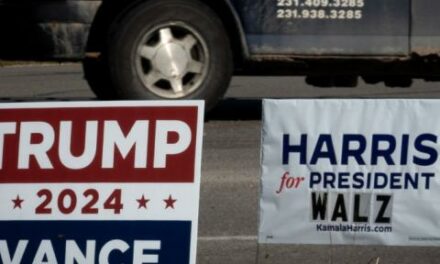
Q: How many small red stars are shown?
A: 3